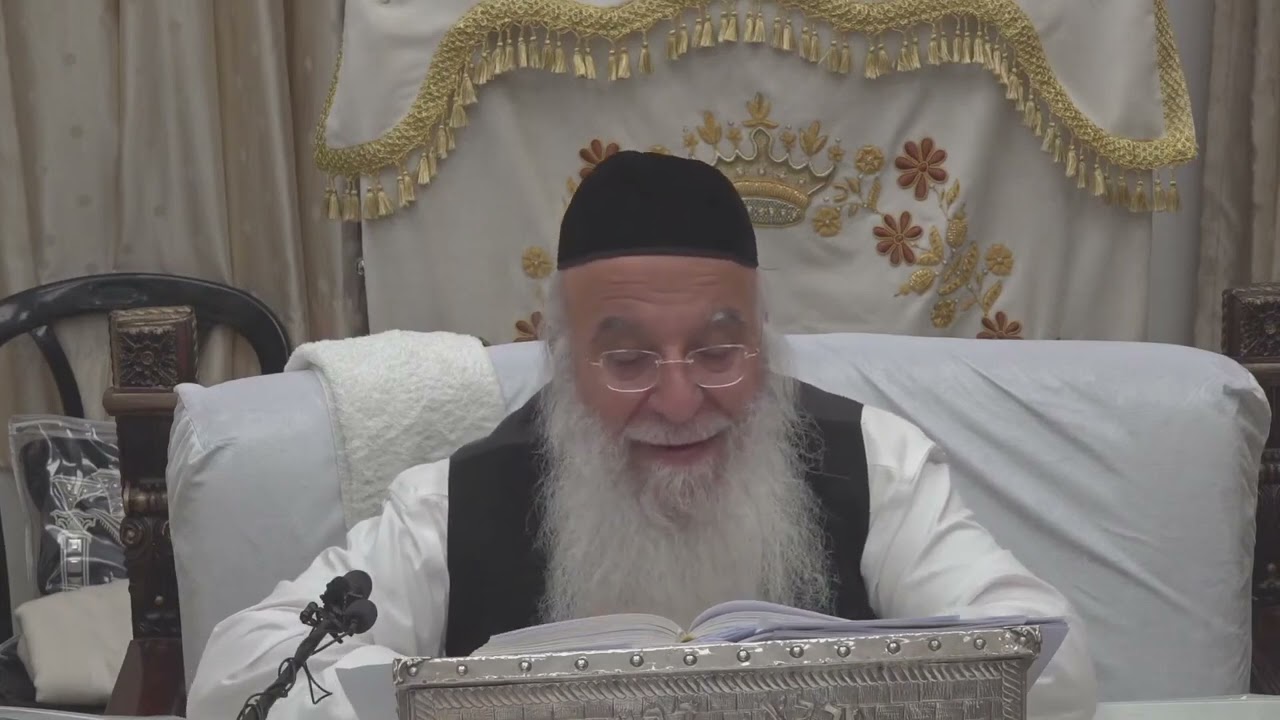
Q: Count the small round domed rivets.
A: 13